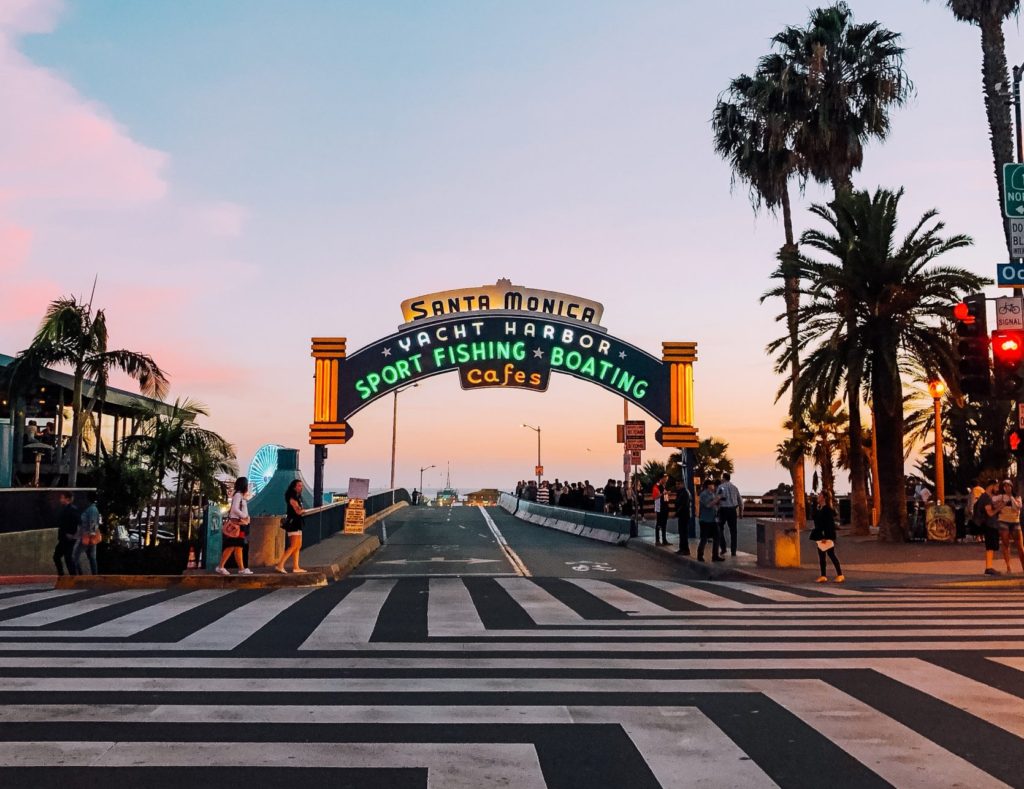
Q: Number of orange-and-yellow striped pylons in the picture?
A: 2